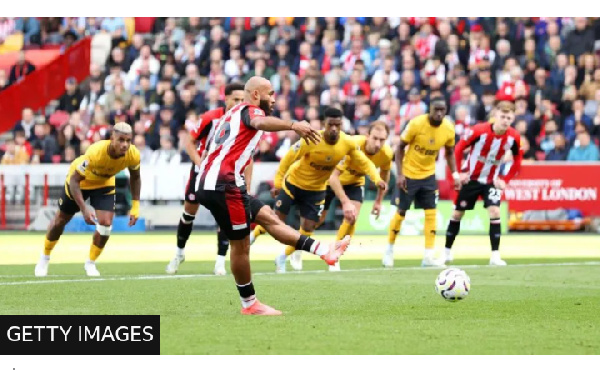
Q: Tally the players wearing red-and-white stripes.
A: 3